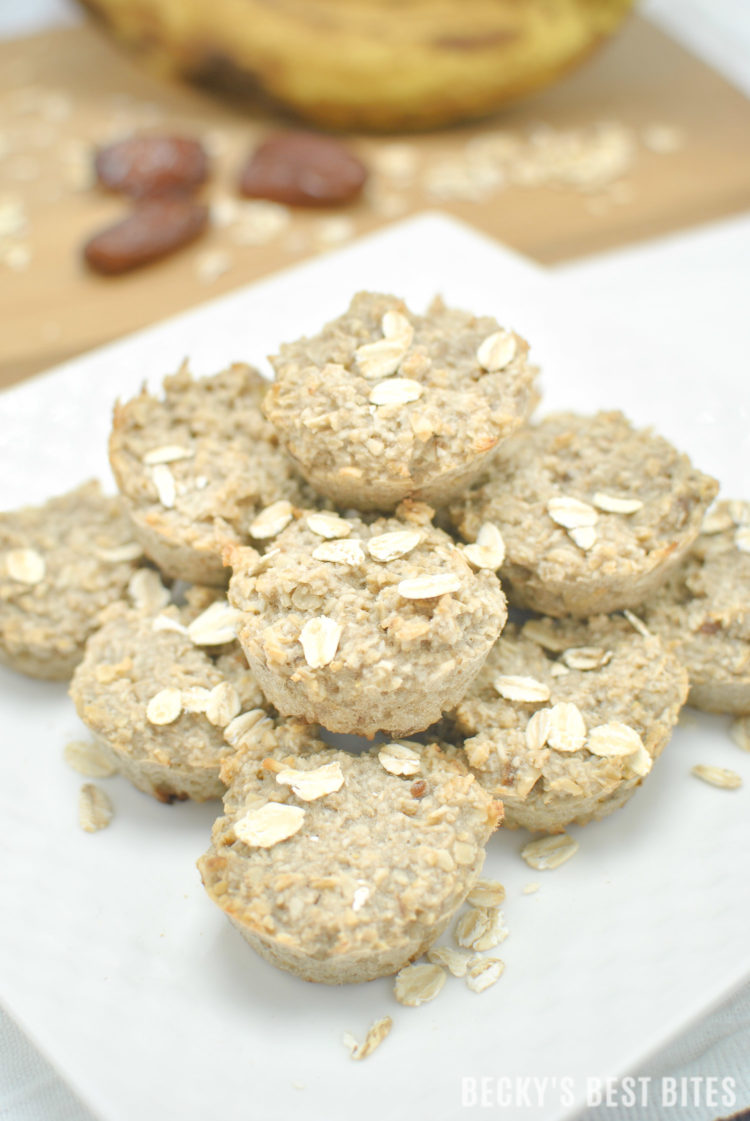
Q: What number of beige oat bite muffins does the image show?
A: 9